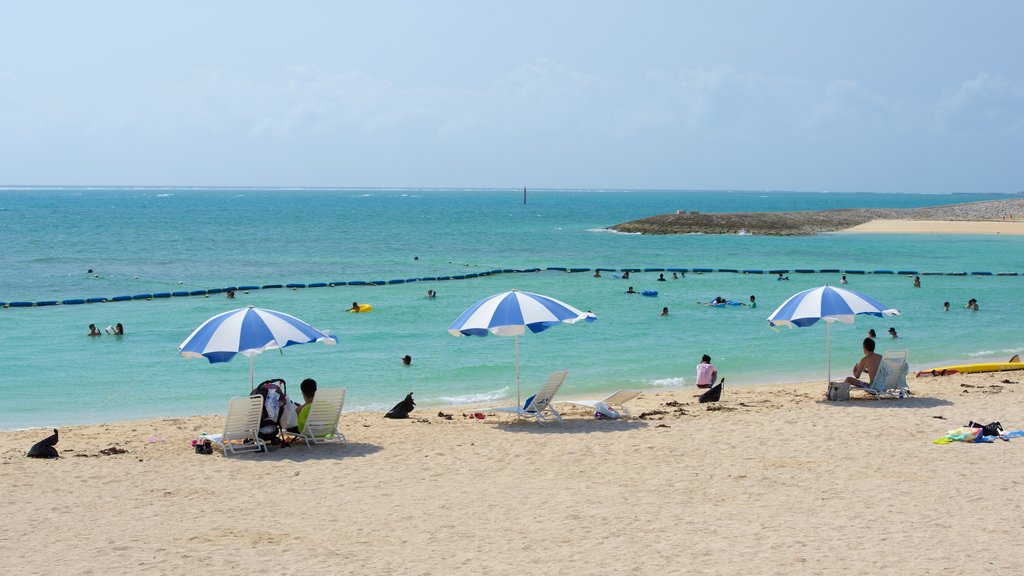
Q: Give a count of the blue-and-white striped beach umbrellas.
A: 3